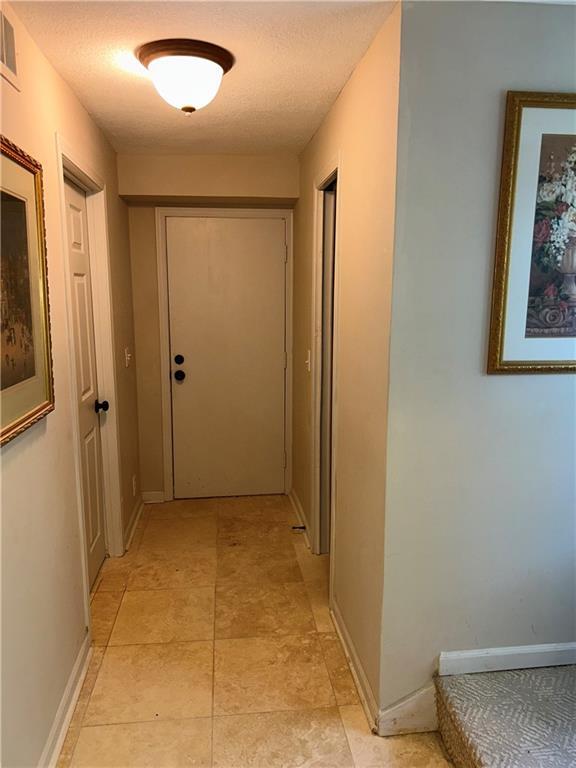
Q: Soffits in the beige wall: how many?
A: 1